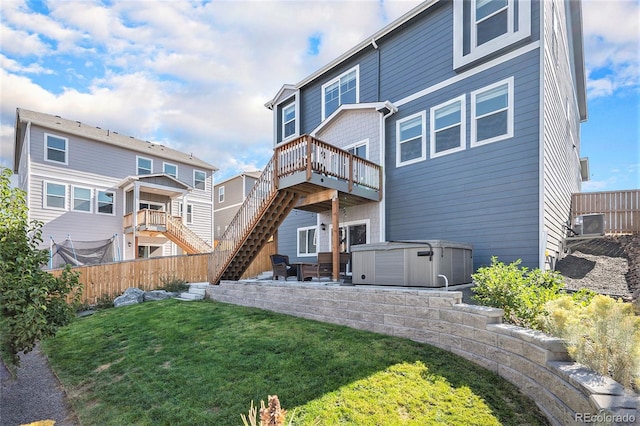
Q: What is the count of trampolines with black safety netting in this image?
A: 1